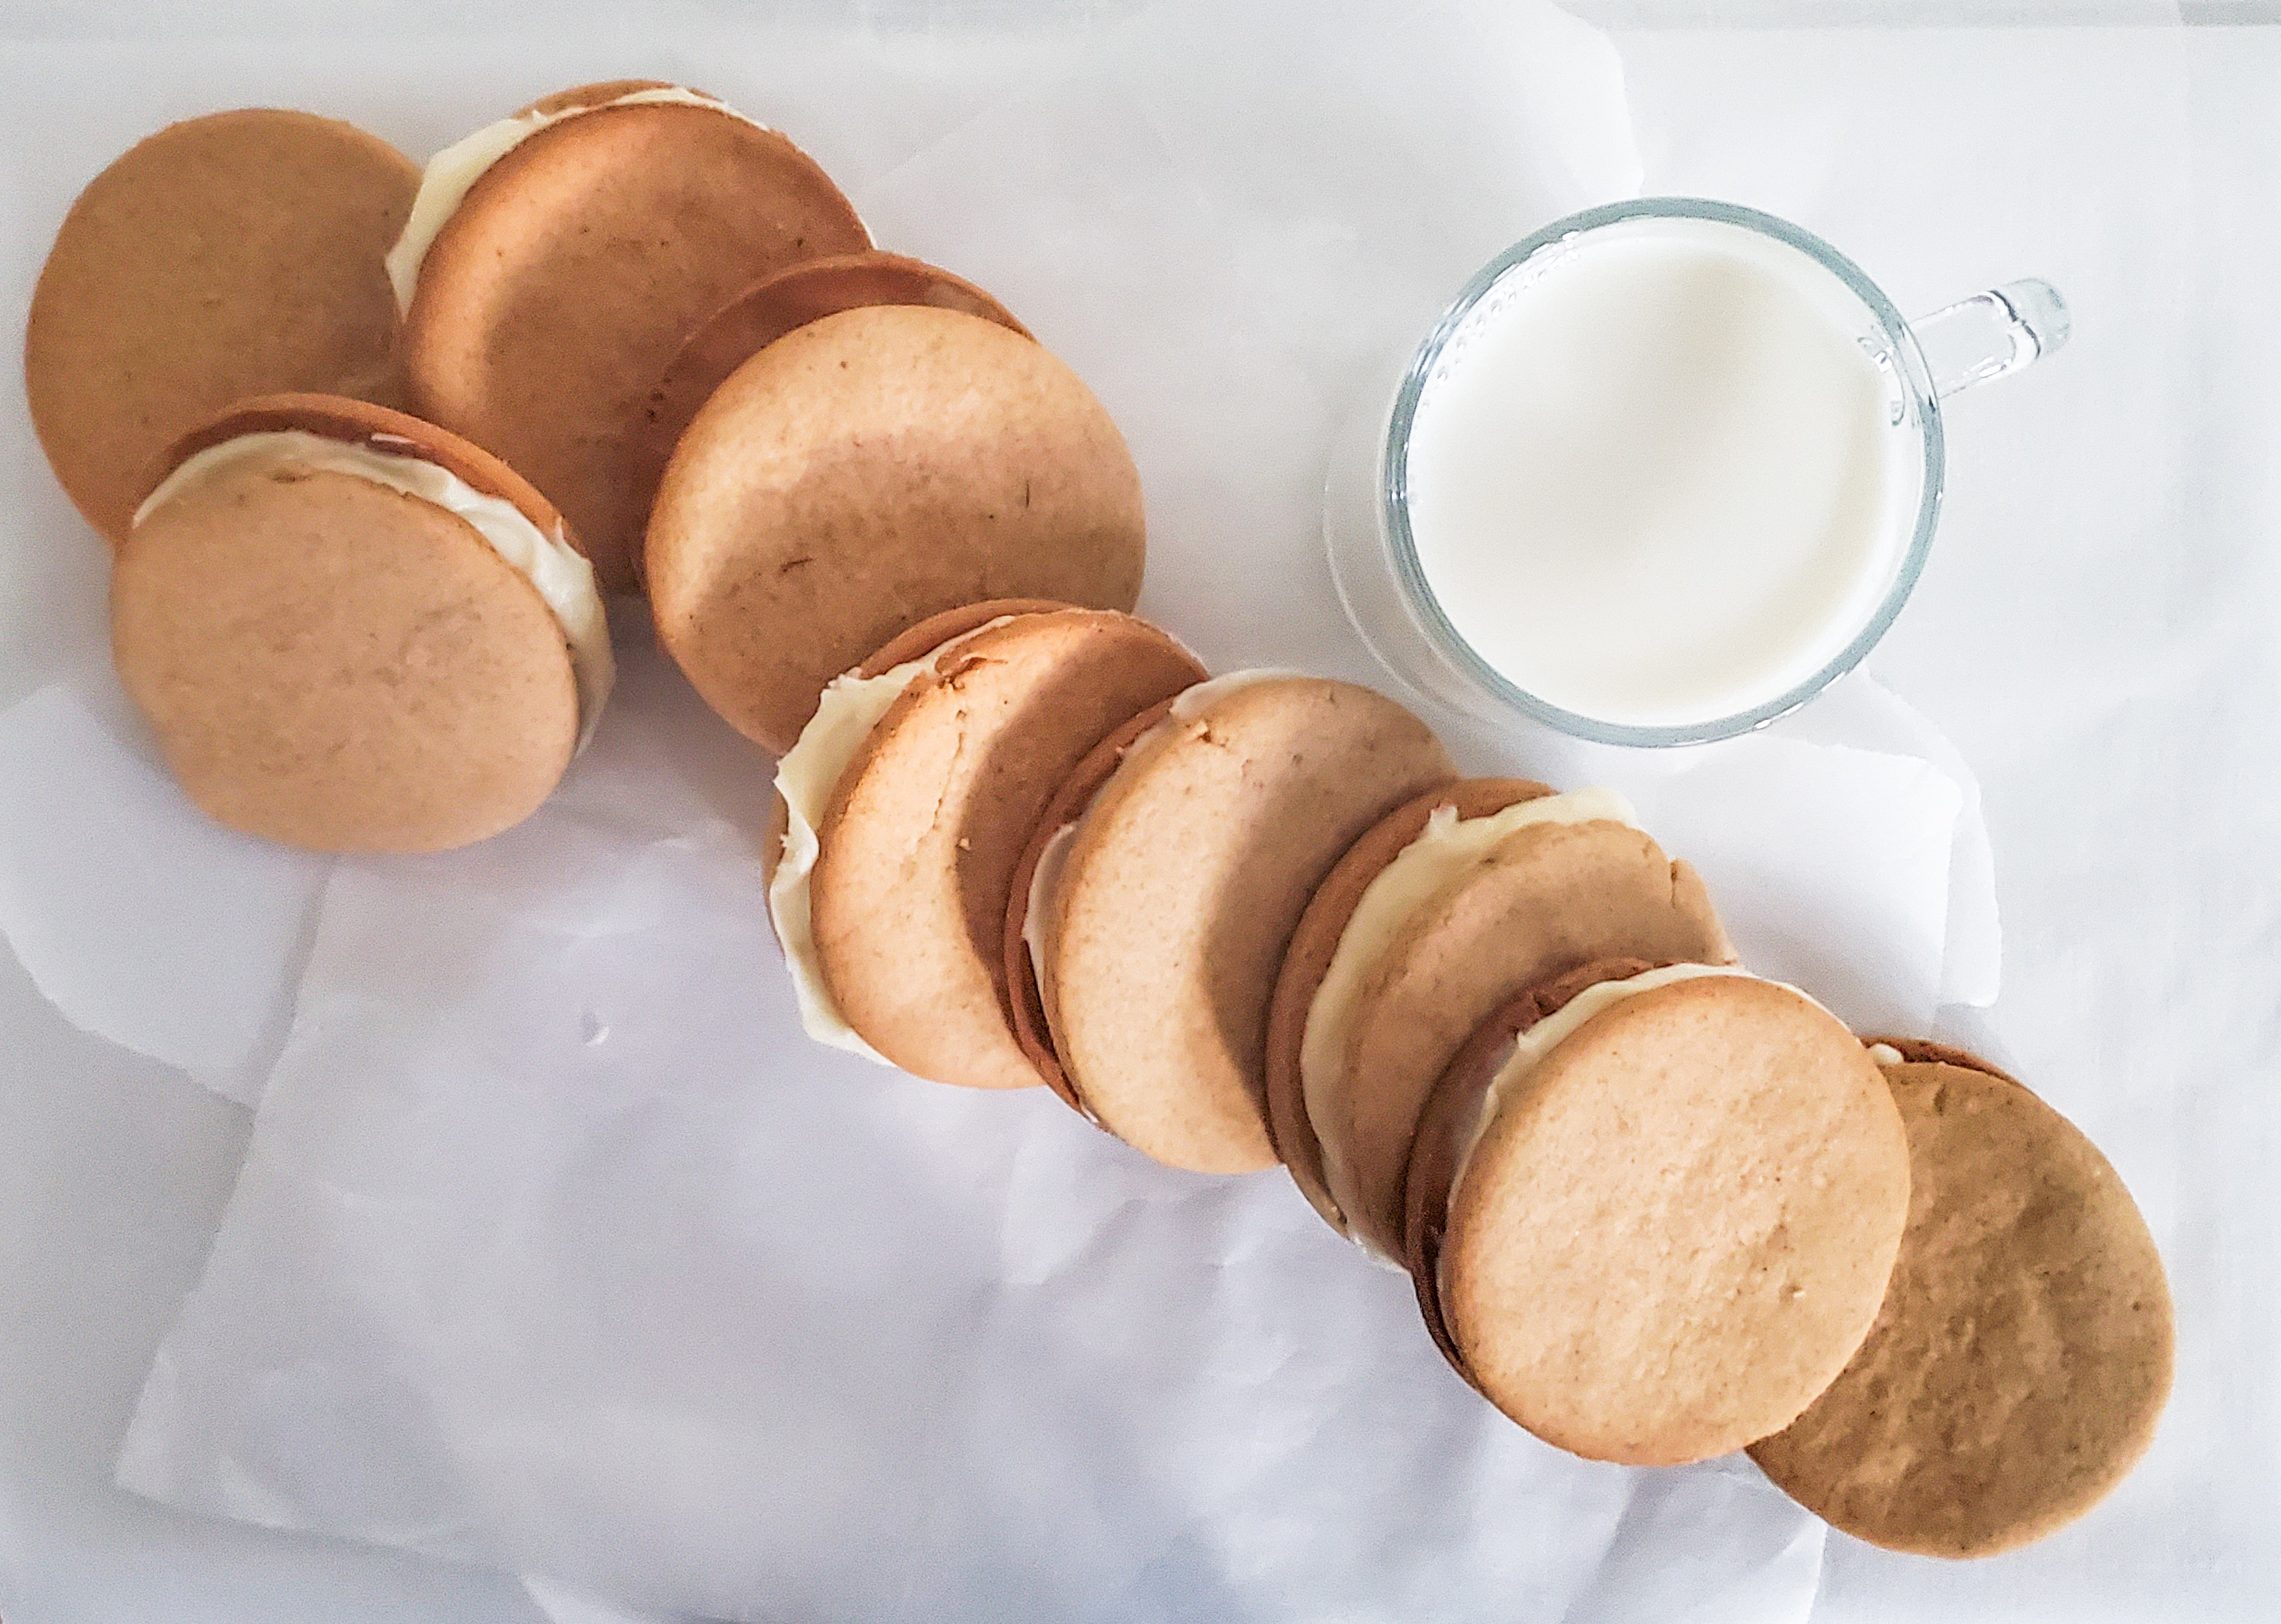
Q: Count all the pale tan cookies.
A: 9